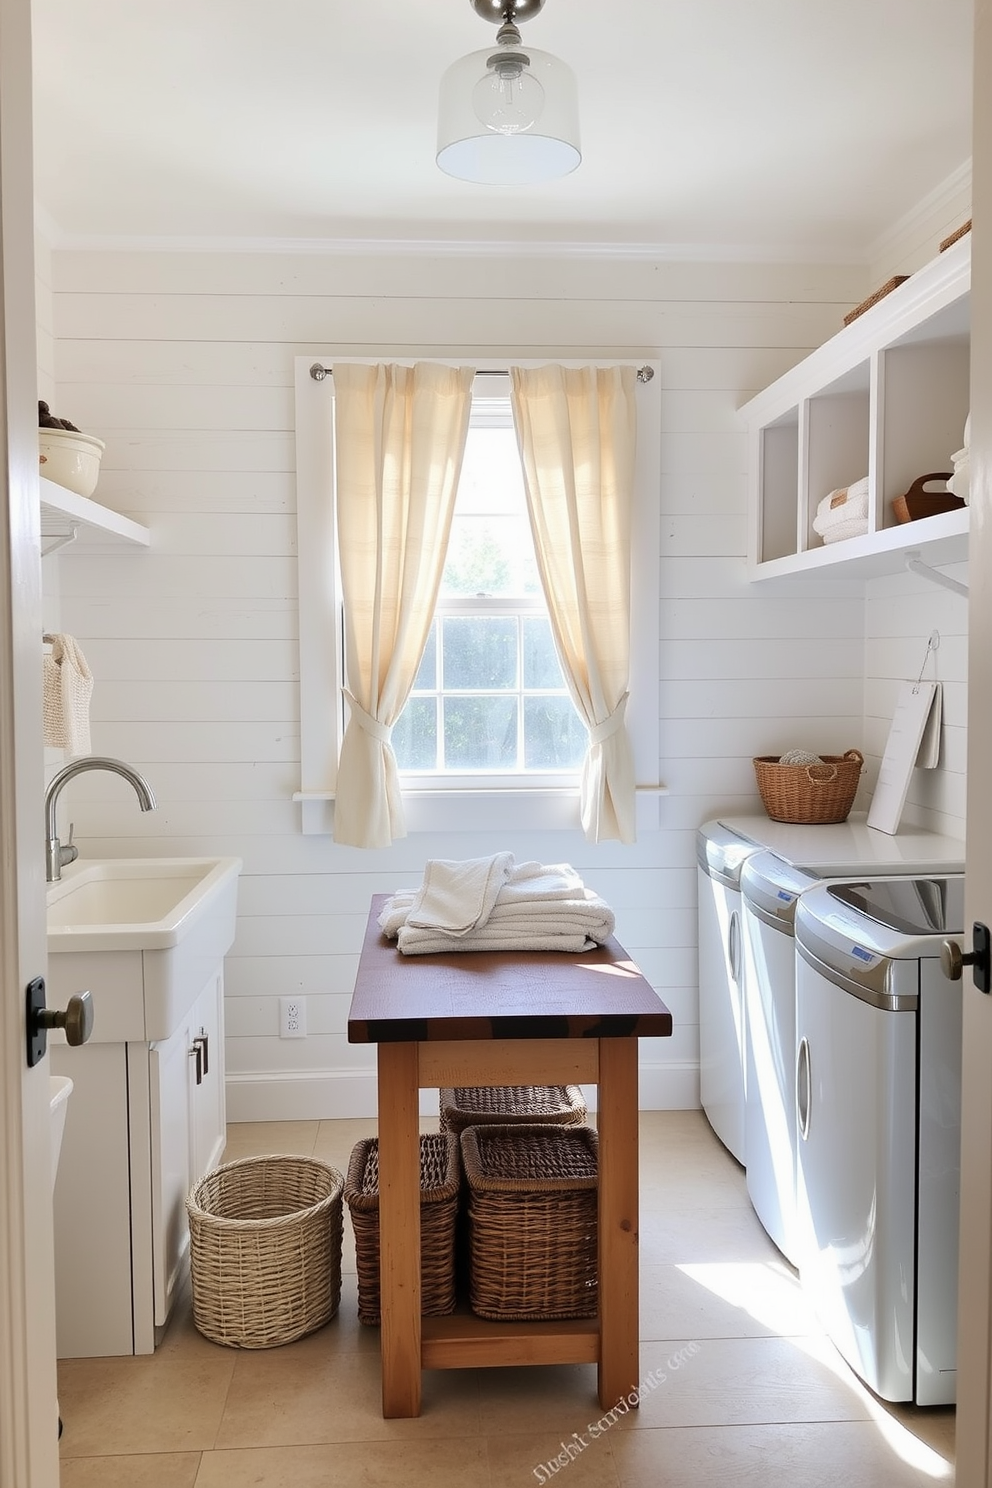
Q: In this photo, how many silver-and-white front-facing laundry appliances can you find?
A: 3